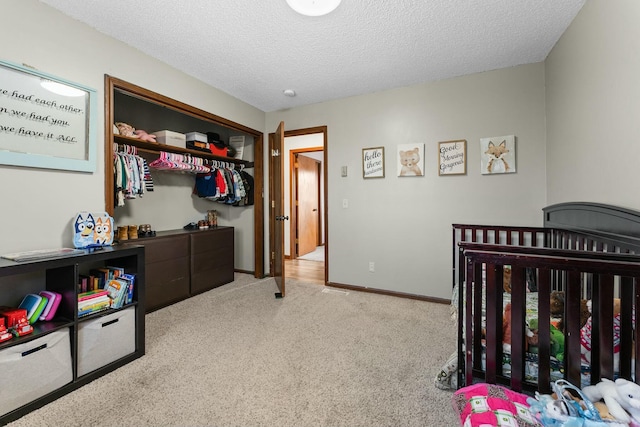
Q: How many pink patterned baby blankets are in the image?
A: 1